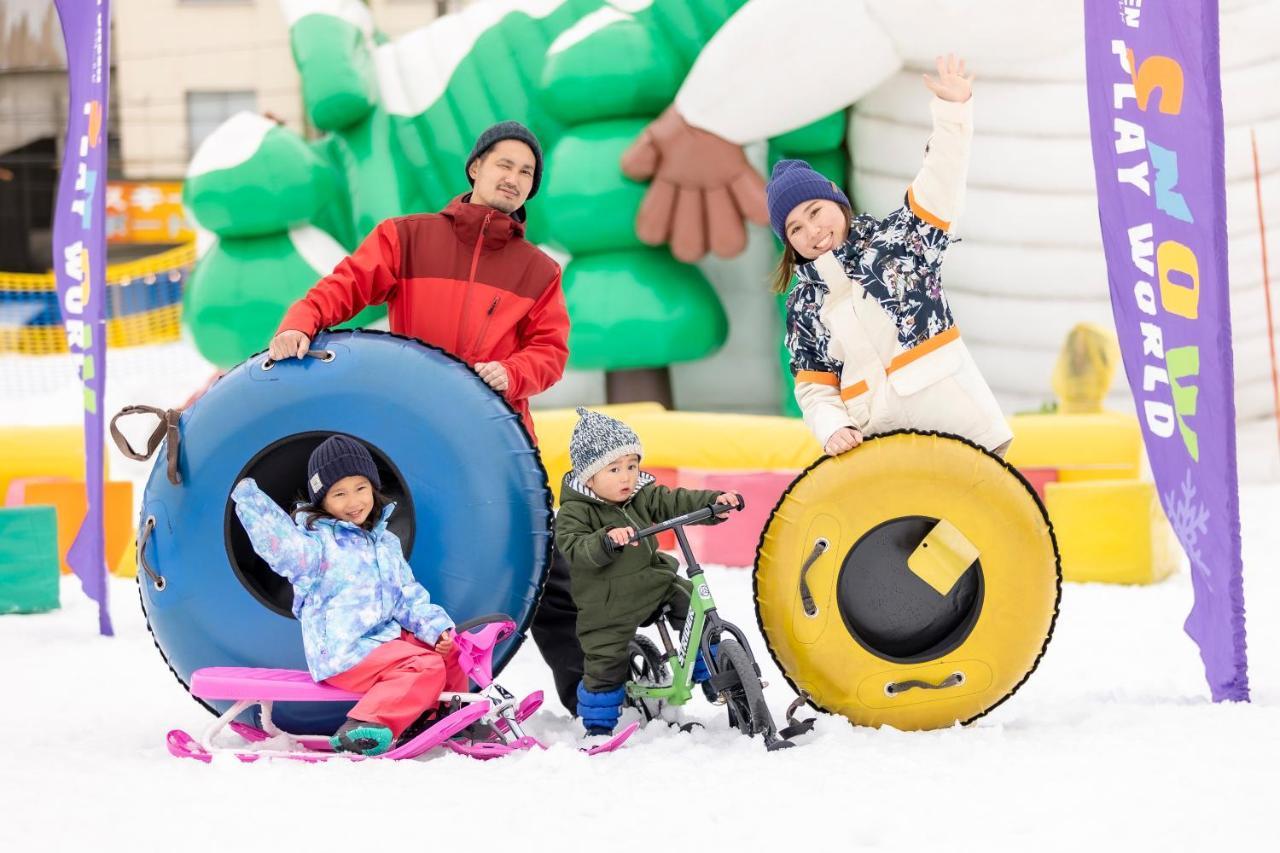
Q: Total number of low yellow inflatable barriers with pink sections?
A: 1